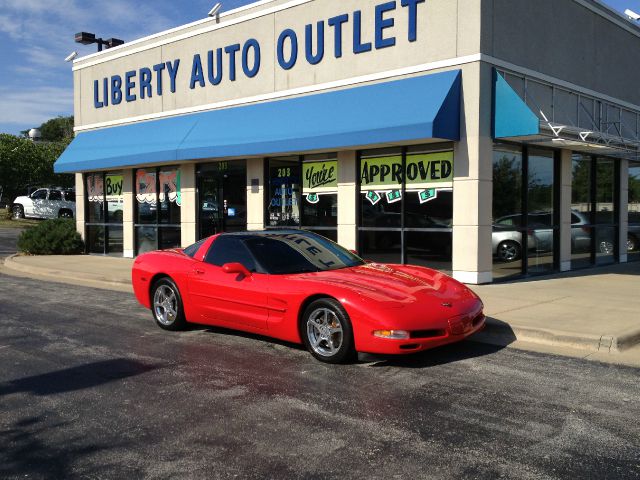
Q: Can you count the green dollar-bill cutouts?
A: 4